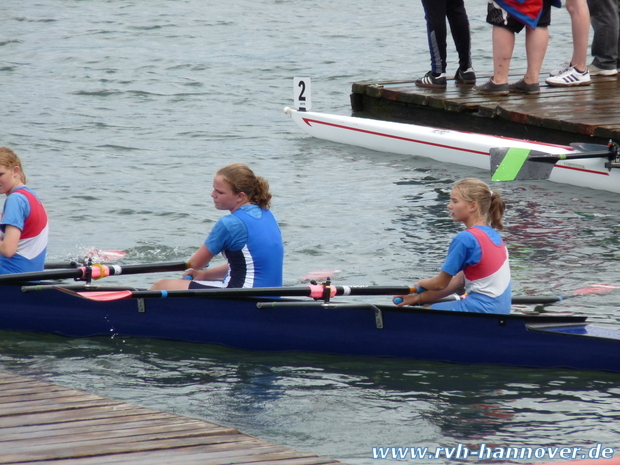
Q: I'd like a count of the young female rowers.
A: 3